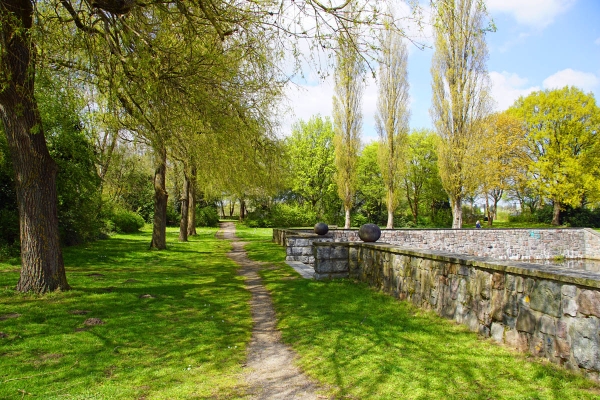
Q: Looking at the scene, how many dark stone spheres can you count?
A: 2